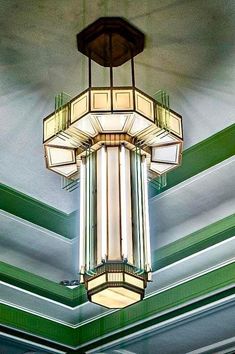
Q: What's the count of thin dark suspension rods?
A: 3